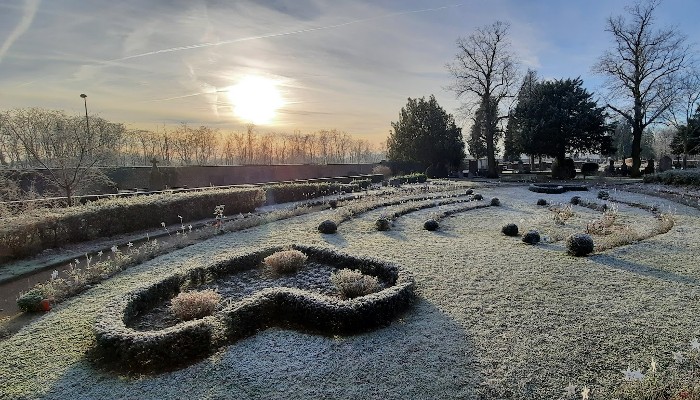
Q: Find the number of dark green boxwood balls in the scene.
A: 12